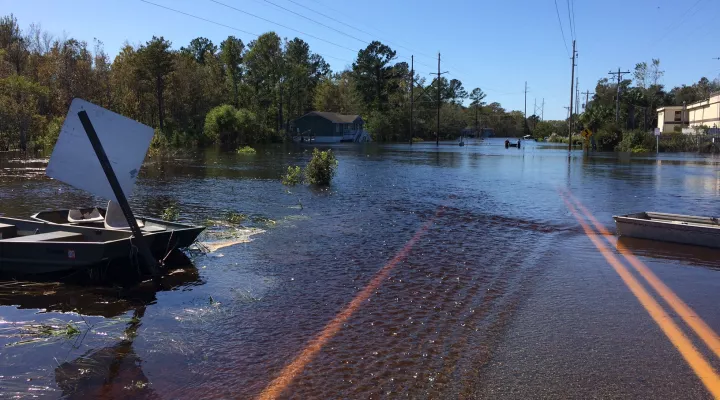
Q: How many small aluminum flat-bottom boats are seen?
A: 3